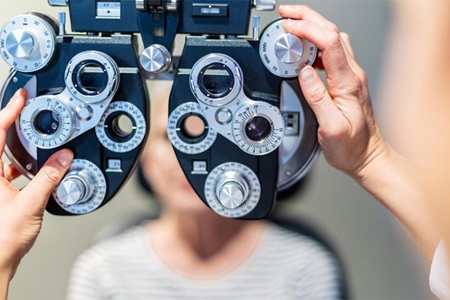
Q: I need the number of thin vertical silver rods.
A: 2